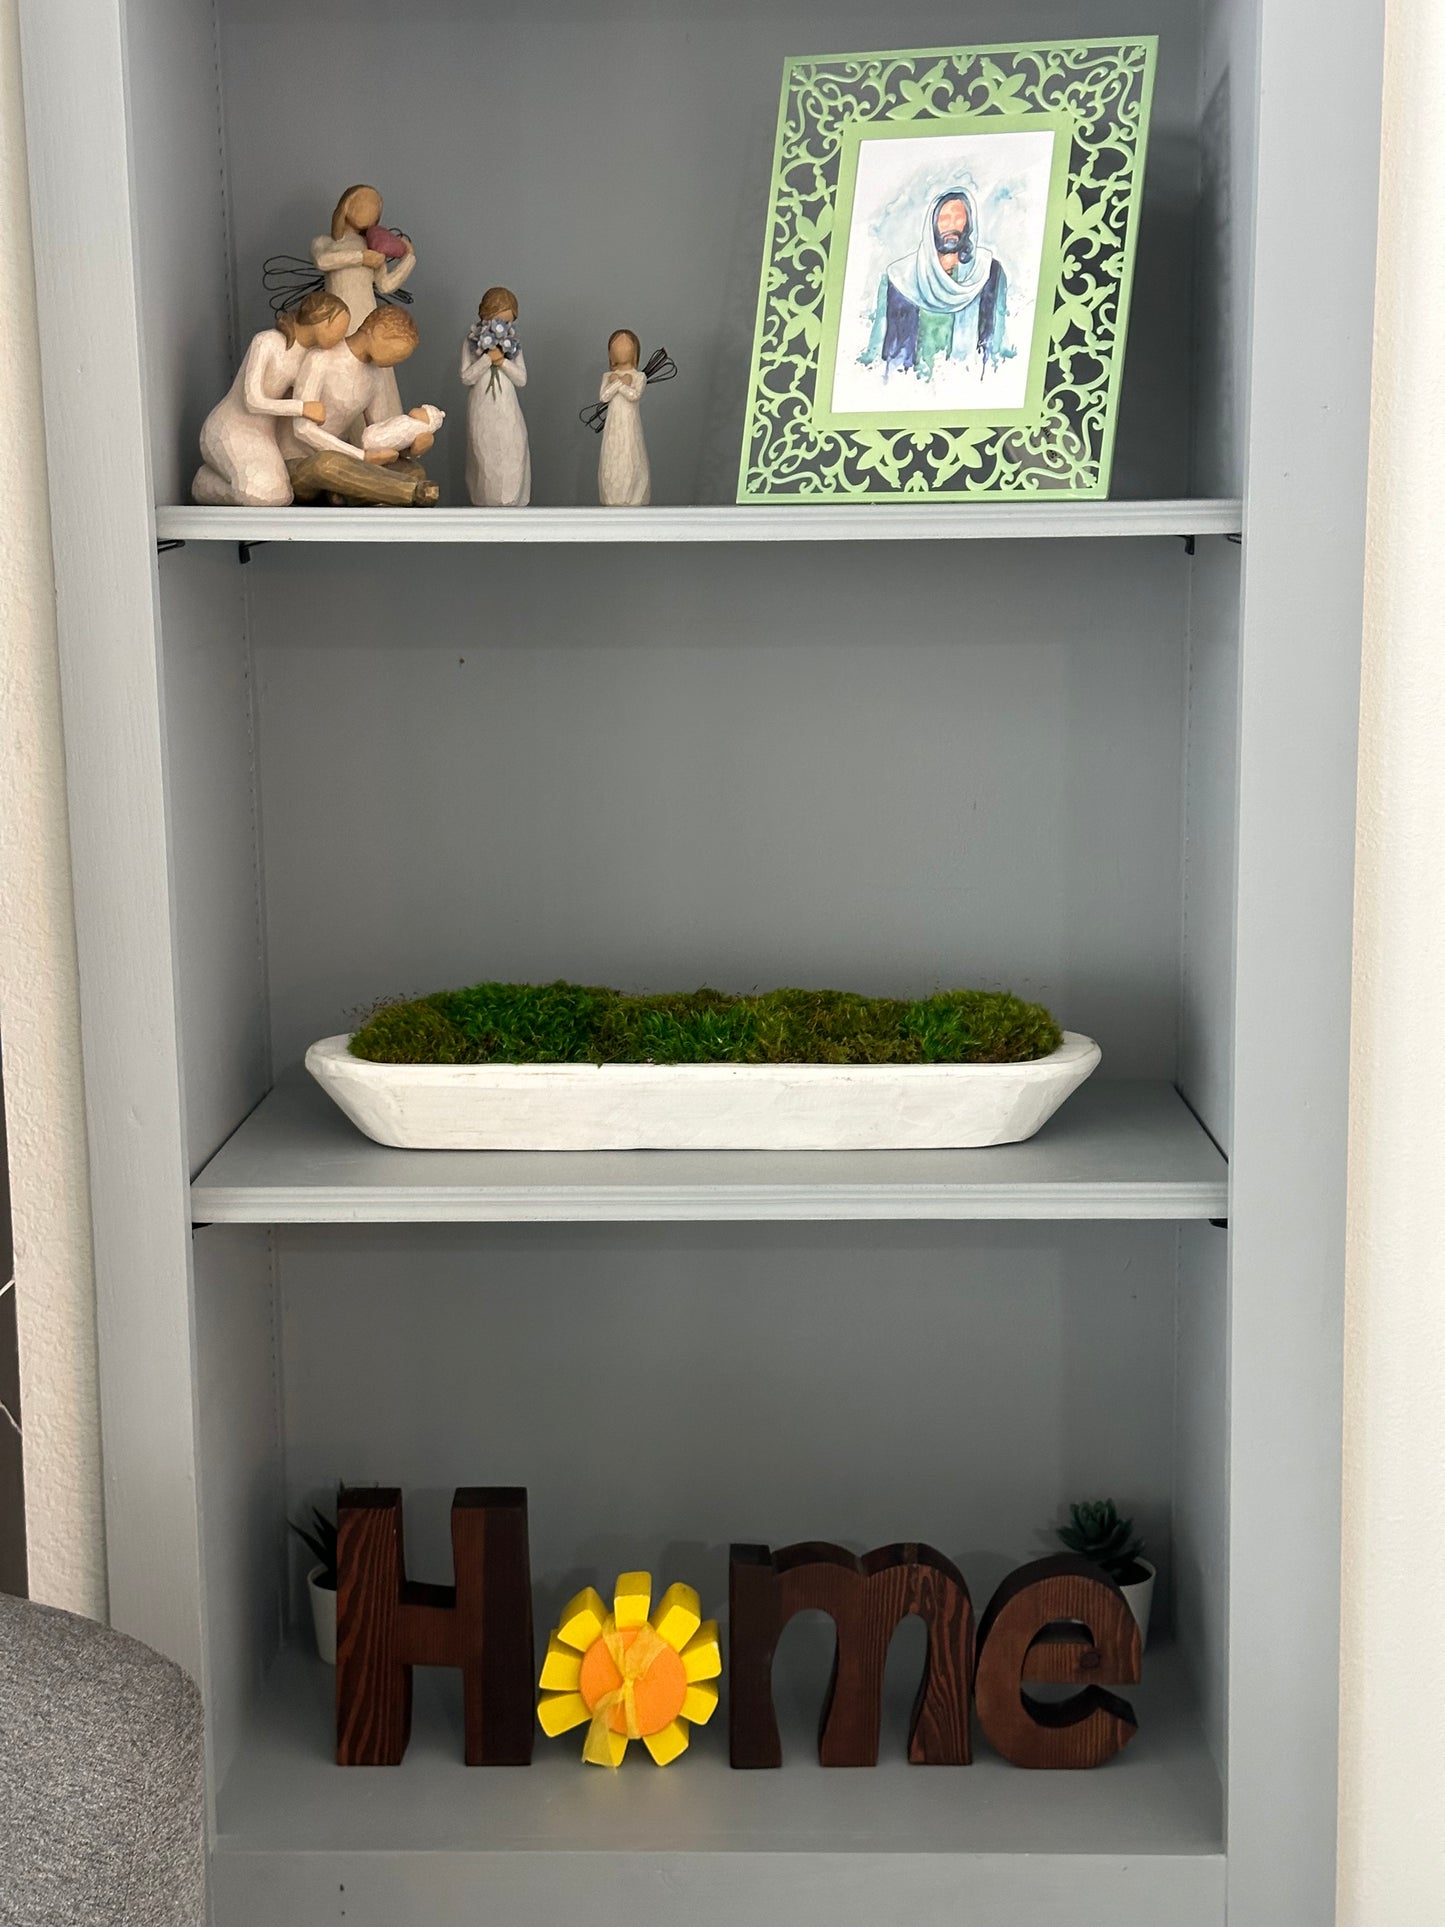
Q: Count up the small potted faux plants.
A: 2